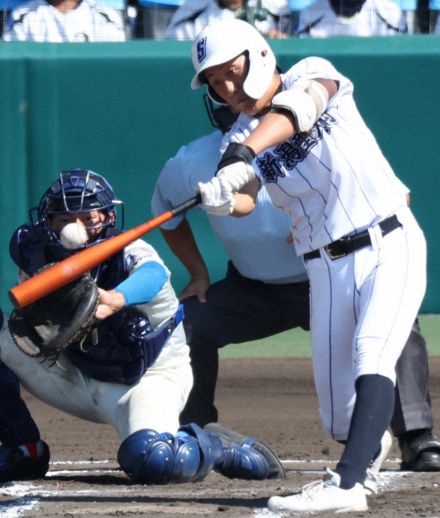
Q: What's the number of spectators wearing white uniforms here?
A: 3